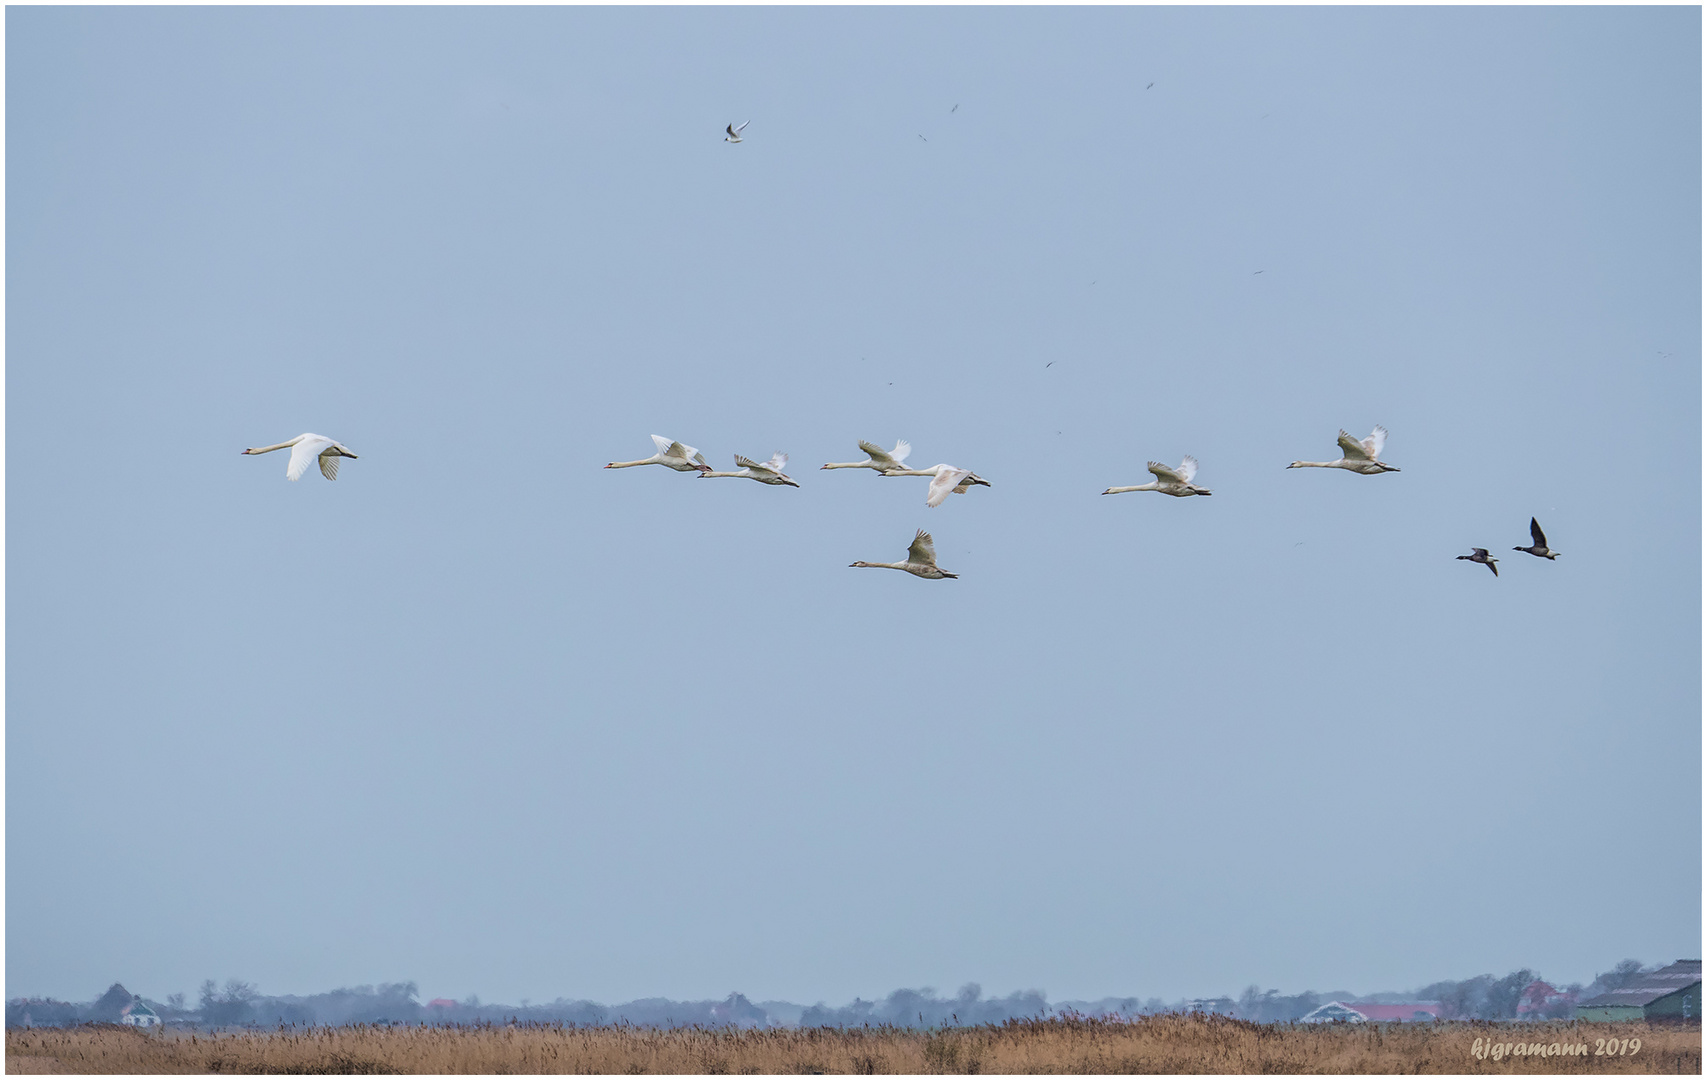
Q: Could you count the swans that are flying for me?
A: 8